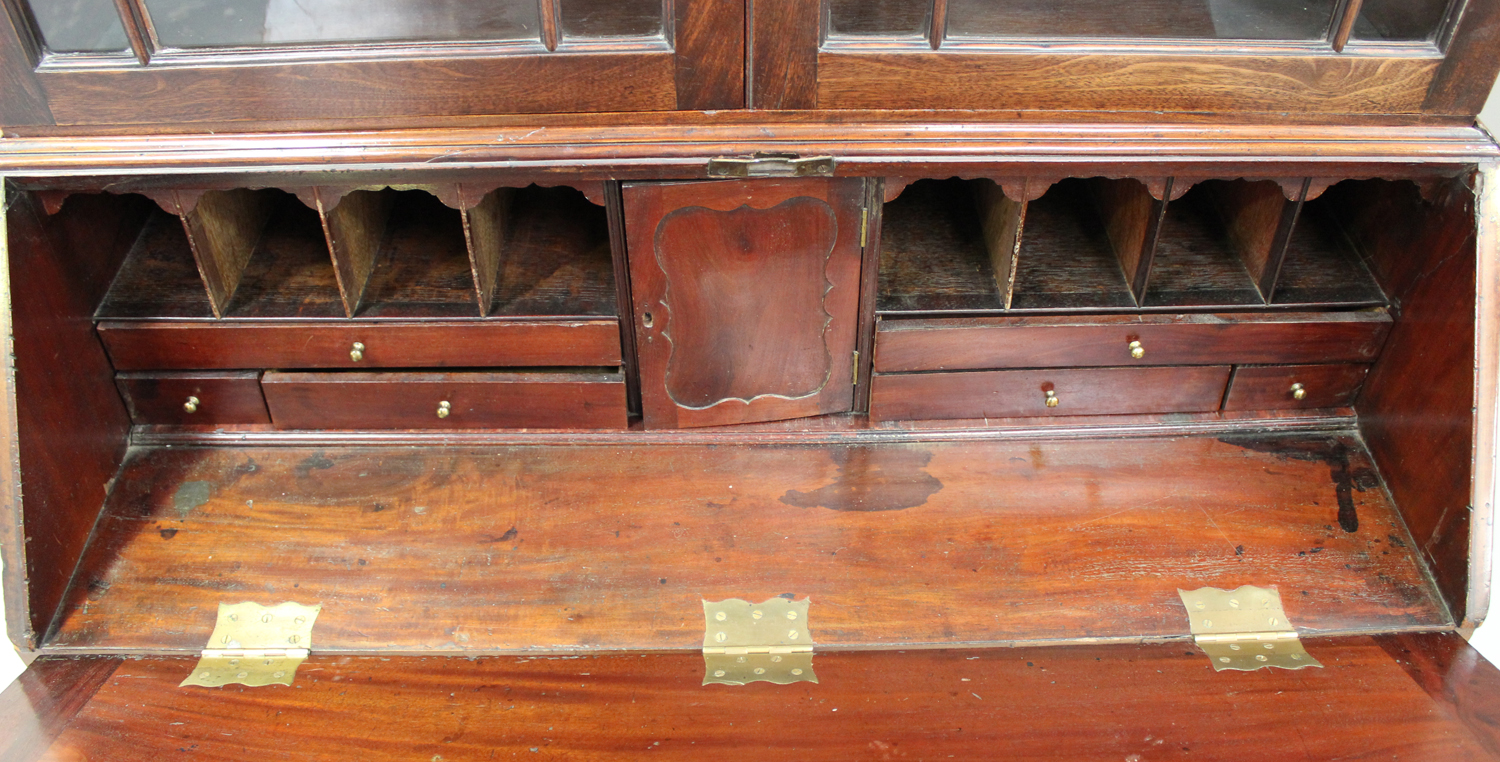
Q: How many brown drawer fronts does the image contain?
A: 6